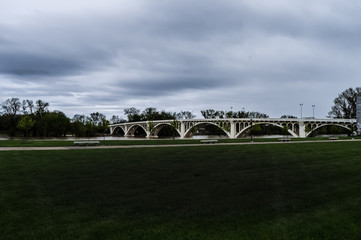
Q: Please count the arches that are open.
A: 6